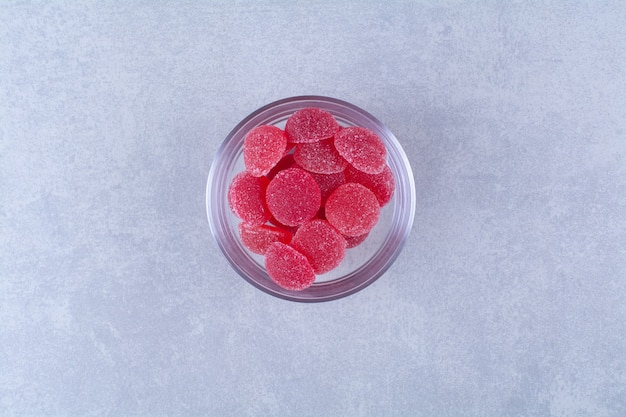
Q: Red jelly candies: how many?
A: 13